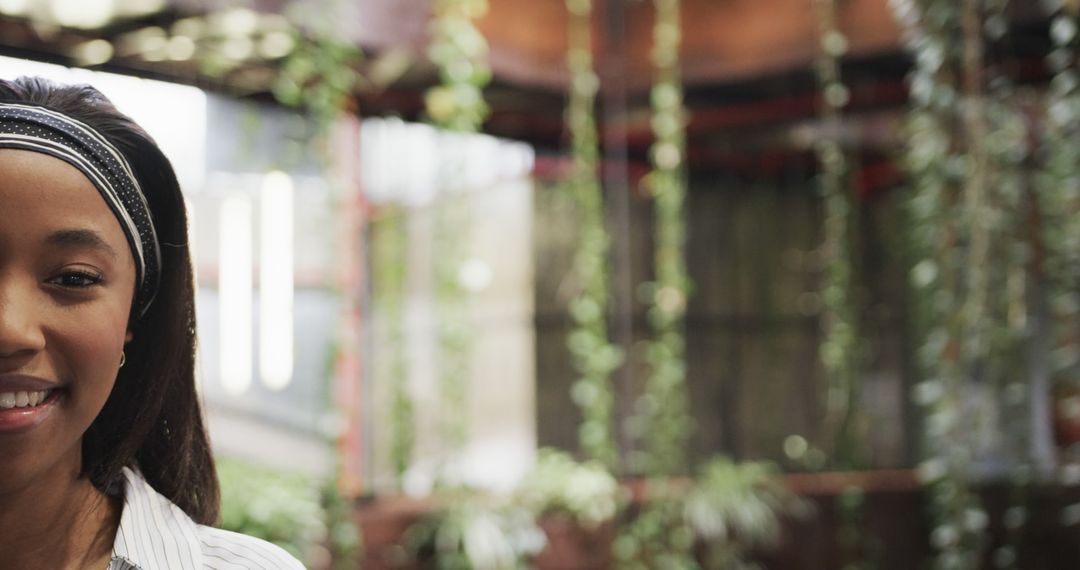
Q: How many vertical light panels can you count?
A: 2